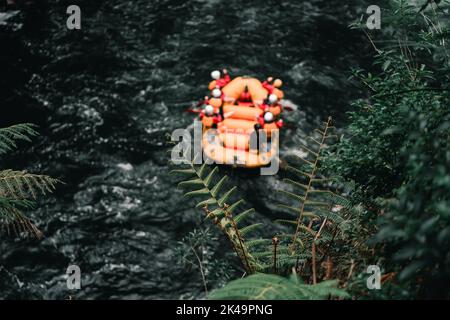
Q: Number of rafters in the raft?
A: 6